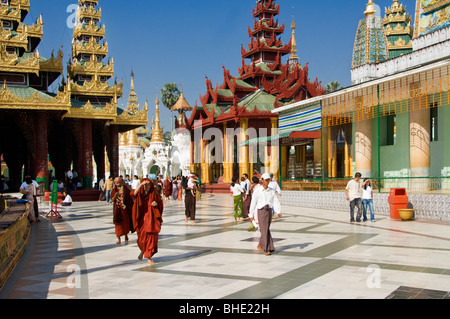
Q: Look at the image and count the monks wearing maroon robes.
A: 2